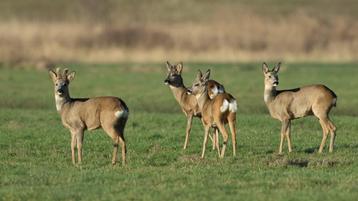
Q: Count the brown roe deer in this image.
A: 4